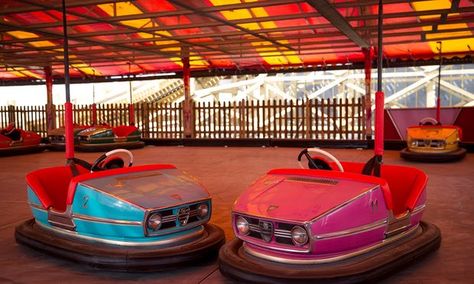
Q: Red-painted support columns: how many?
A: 3